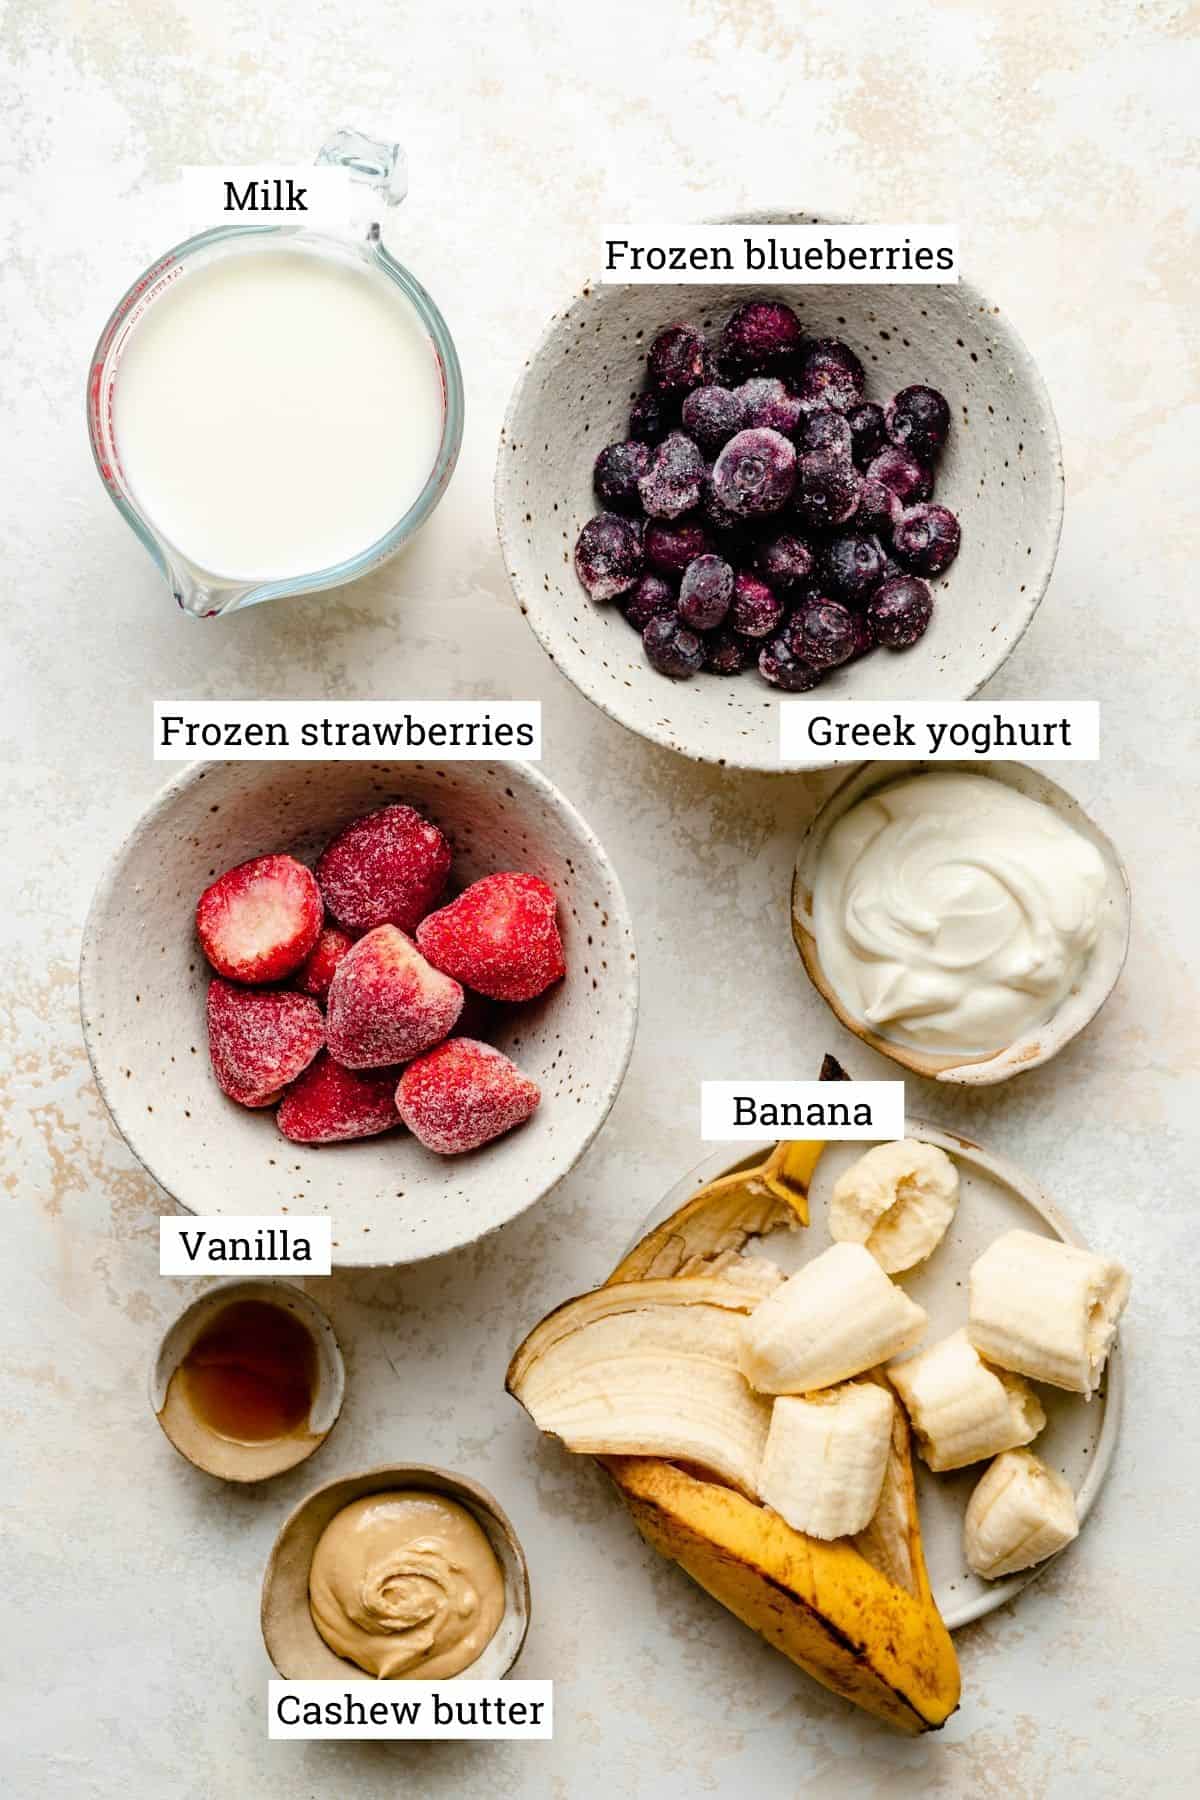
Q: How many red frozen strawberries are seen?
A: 8